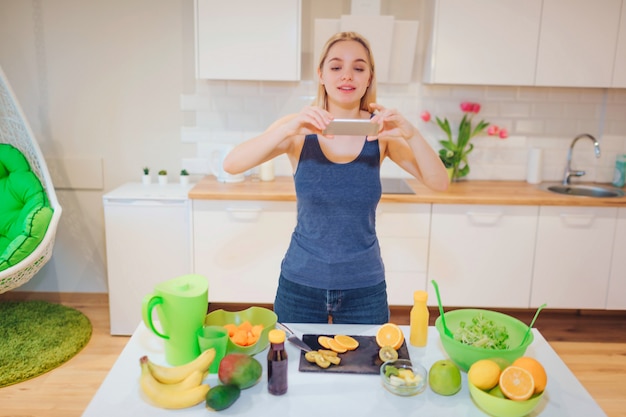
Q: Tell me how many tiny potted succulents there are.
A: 3